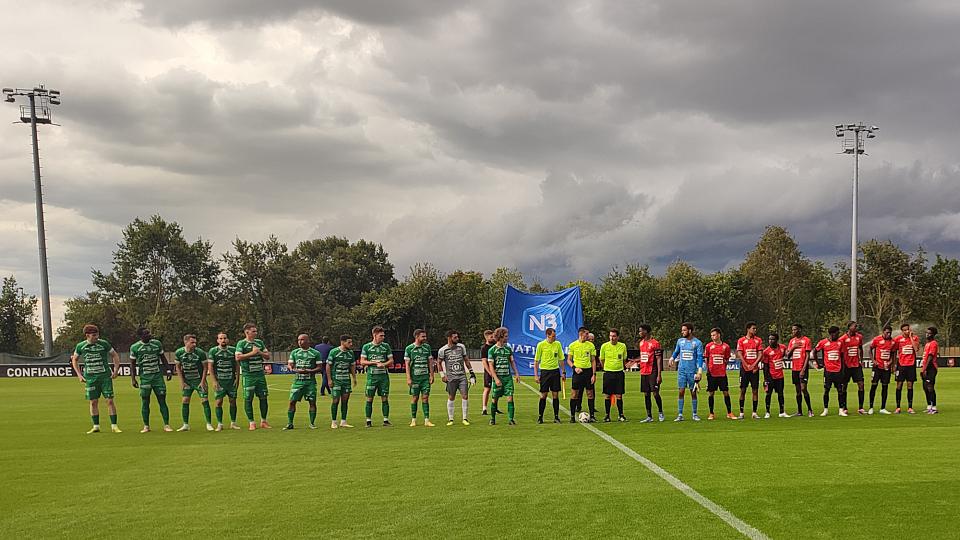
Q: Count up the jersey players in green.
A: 10